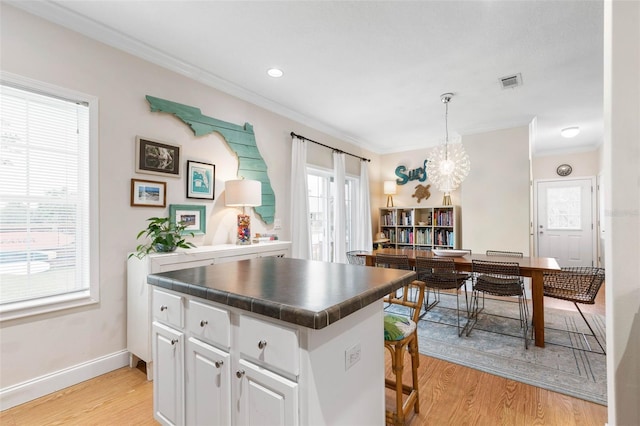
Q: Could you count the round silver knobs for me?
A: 6